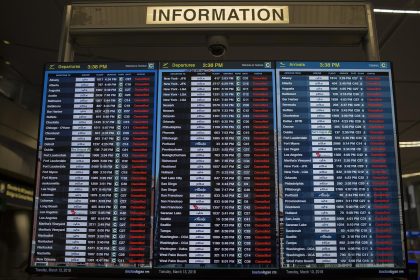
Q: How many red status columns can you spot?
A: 3